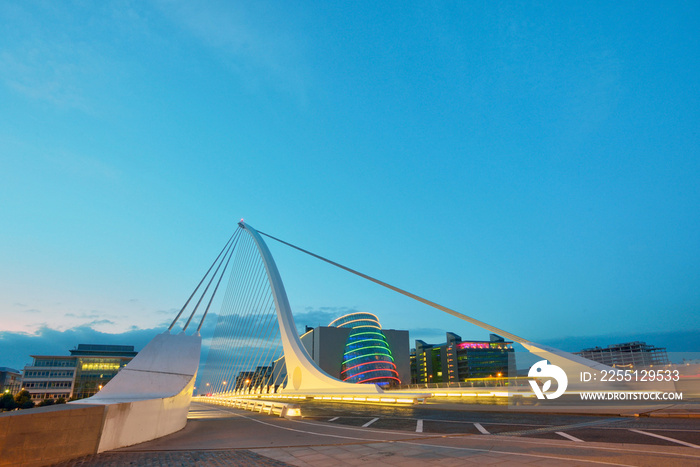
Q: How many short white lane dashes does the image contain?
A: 6